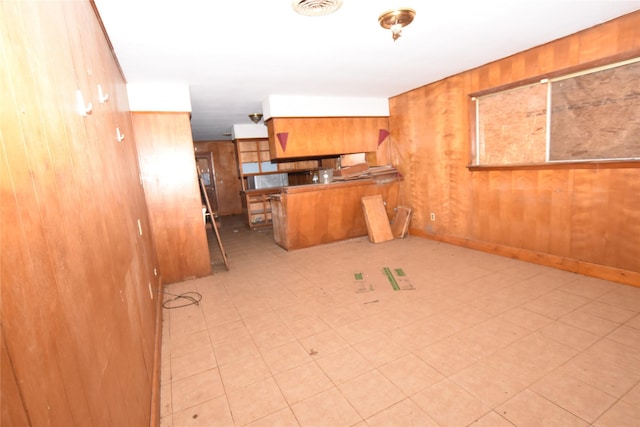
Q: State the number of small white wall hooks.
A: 3